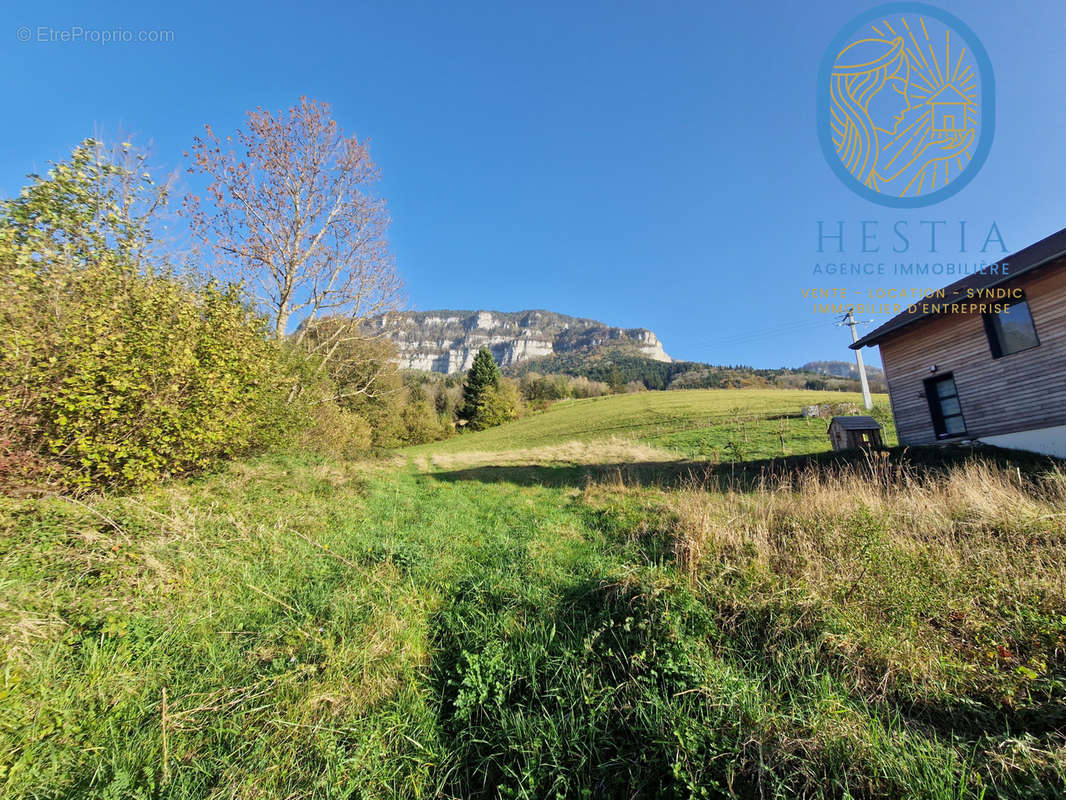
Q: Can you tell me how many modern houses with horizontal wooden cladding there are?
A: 1